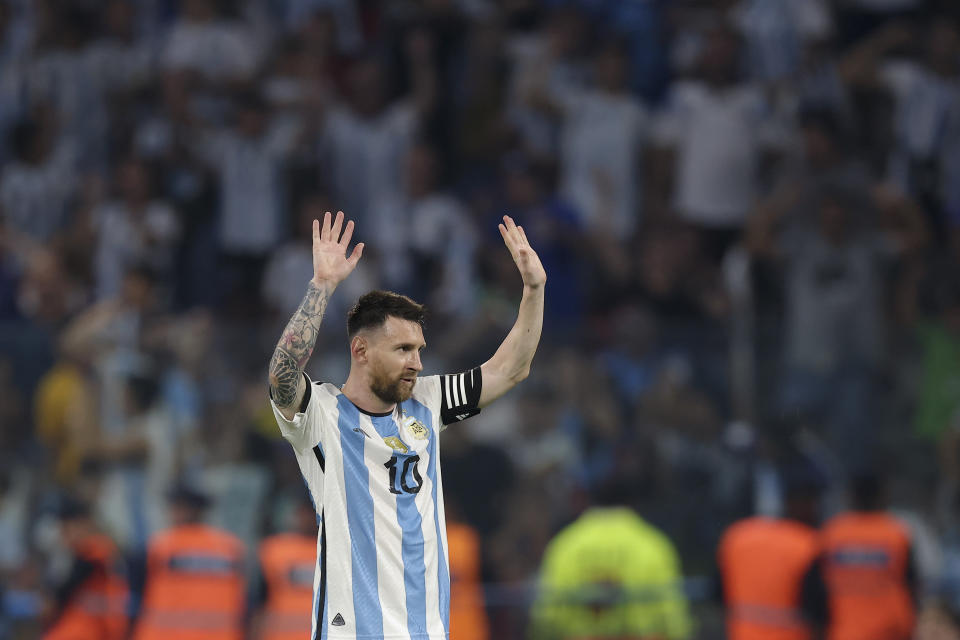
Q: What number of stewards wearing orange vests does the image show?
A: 6